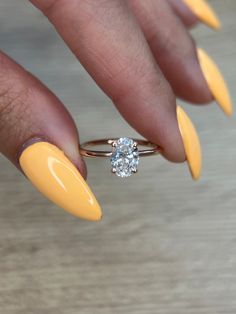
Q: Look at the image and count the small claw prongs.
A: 4